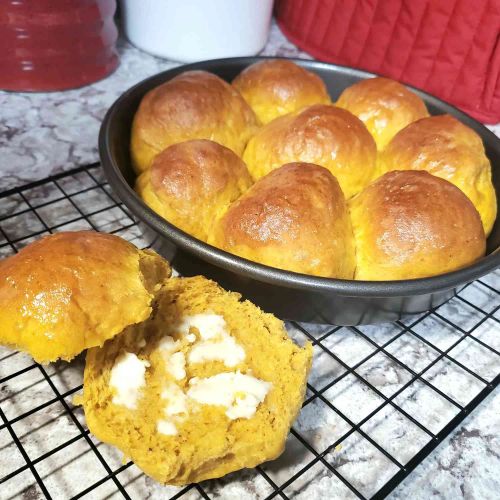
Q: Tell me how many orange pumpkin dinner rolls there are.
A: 9